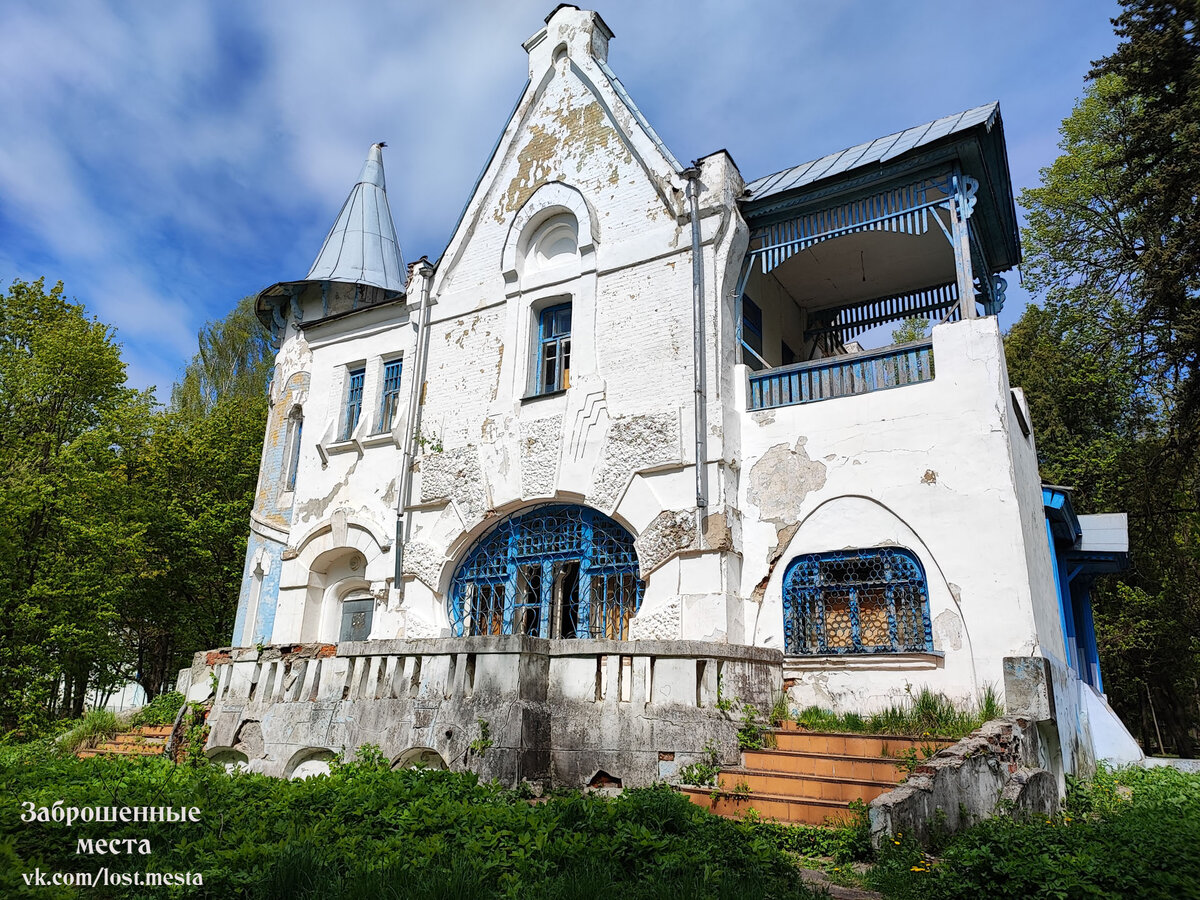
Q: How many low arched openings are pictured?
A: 3